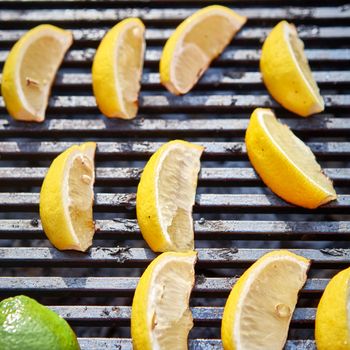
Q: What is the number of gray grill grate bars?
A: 14